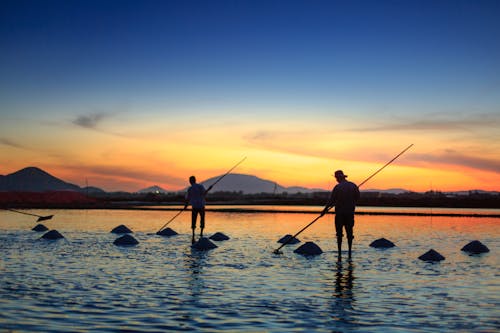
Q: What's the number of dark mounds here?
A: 12